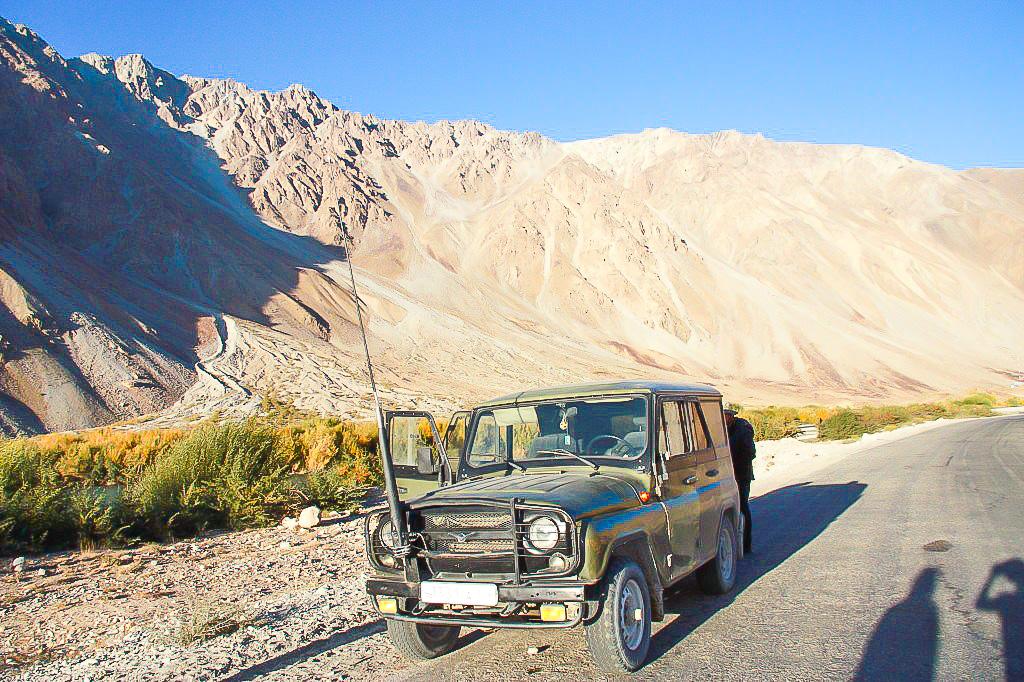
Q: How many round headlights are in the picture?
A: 2